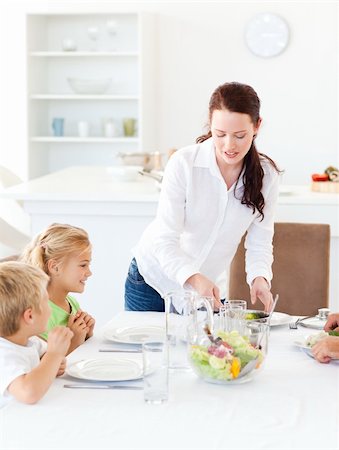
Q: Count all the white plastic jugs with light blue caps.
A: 0